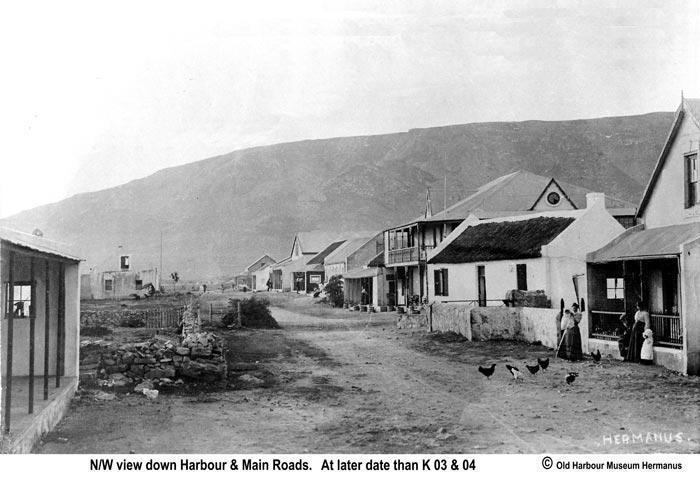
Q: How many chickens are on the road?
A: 6